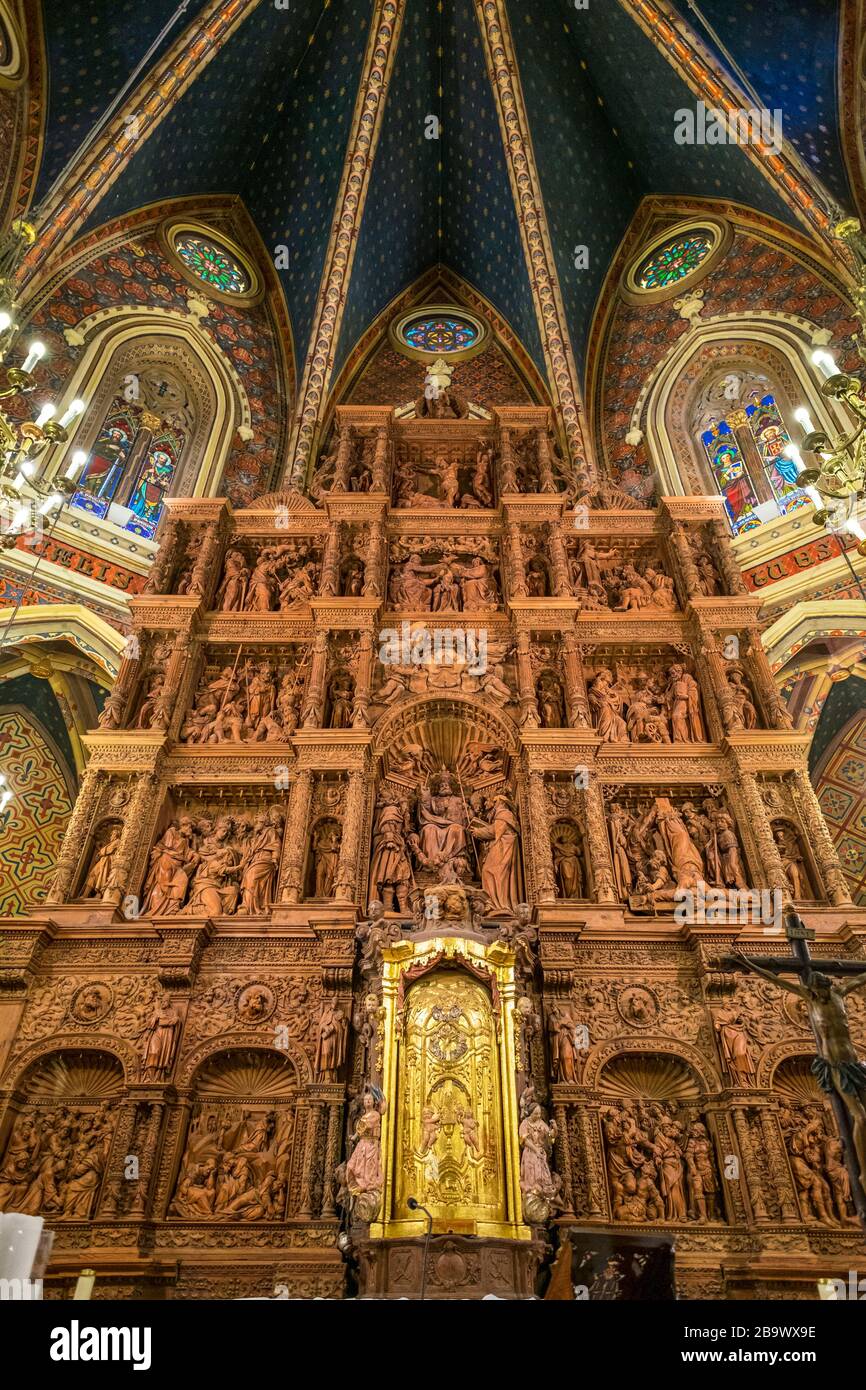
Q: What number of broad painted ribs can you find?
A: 4